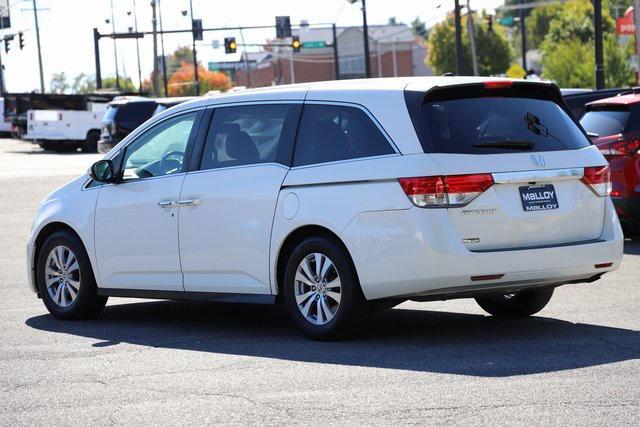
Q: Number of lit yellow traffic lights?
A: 2